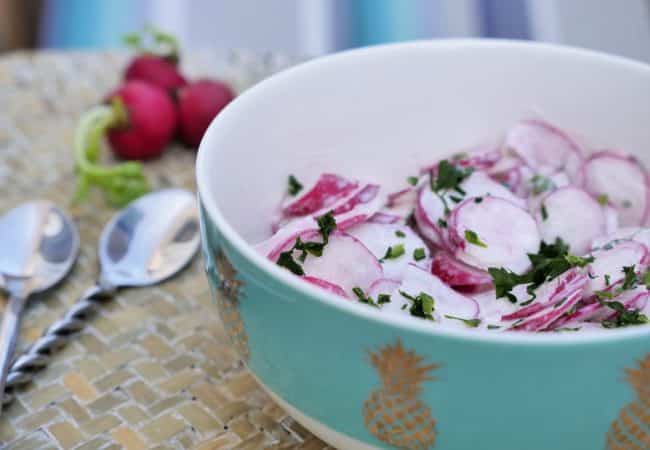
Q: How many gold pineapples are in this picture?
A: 3